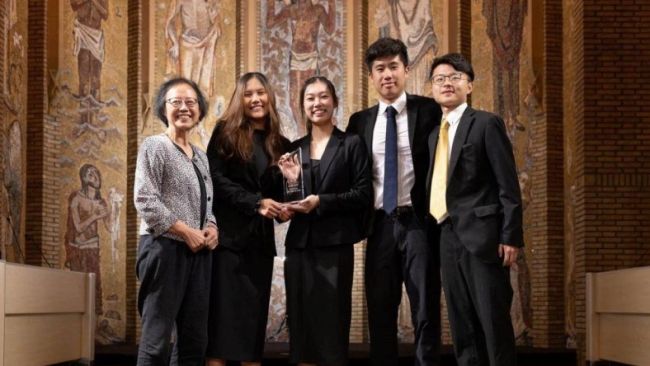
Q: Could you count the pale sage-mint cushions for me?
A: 0